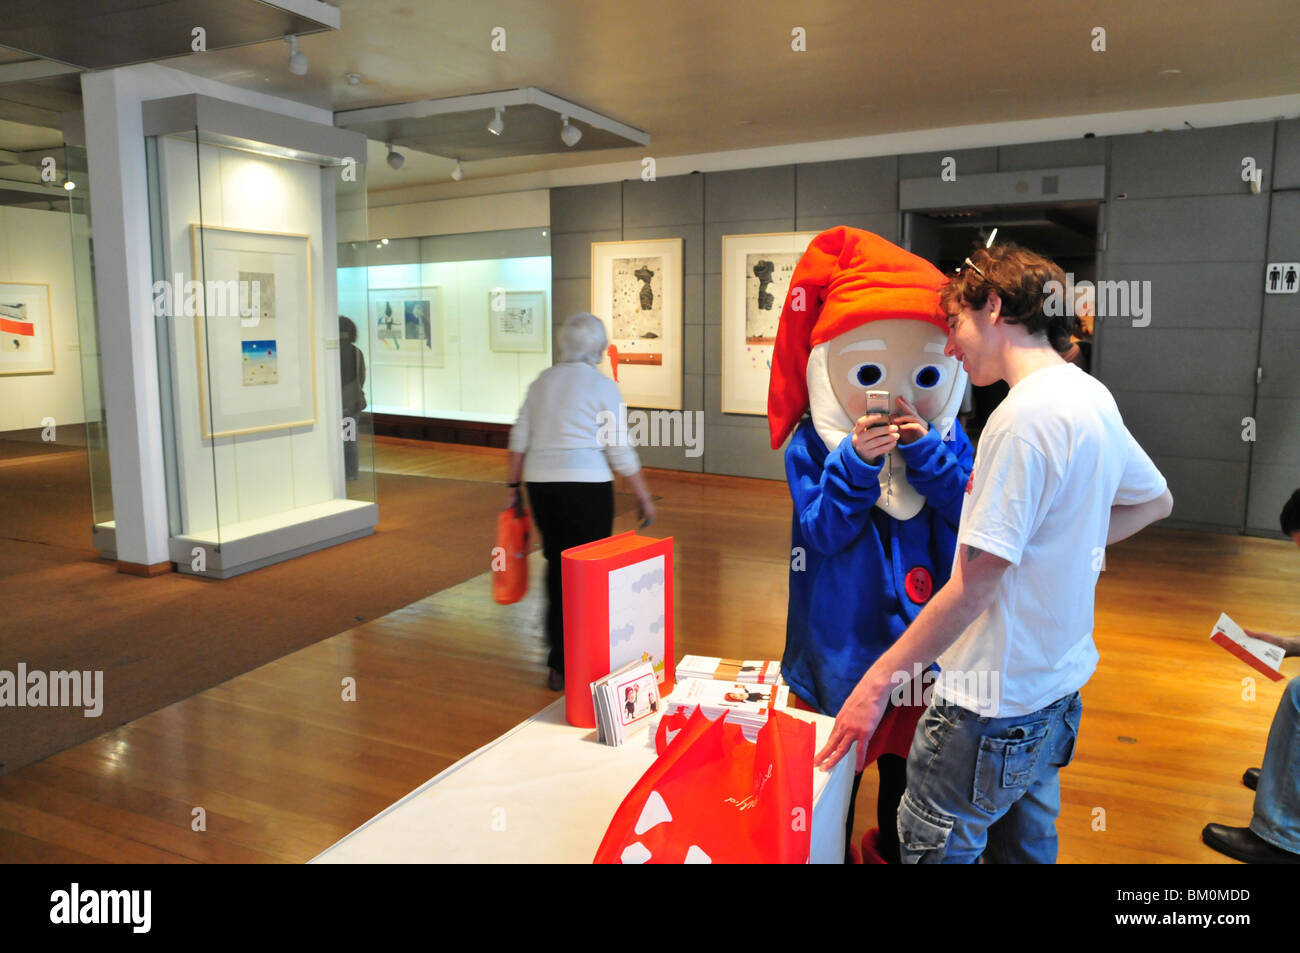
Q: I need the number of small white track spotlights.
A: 5